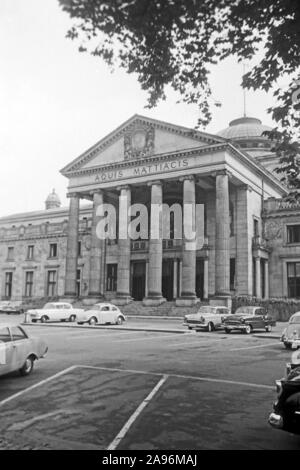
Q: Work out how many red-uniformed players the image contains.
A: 0